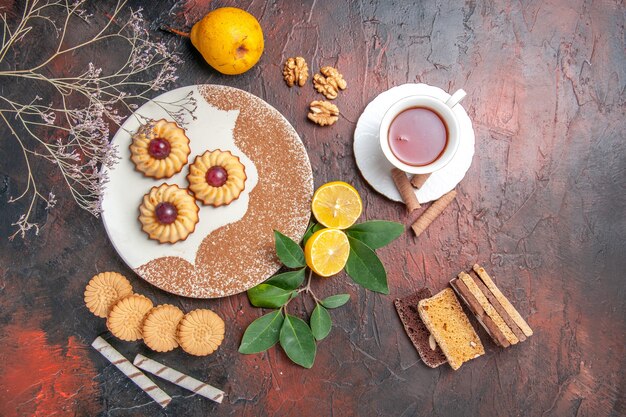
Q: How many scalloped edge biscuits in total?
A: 7